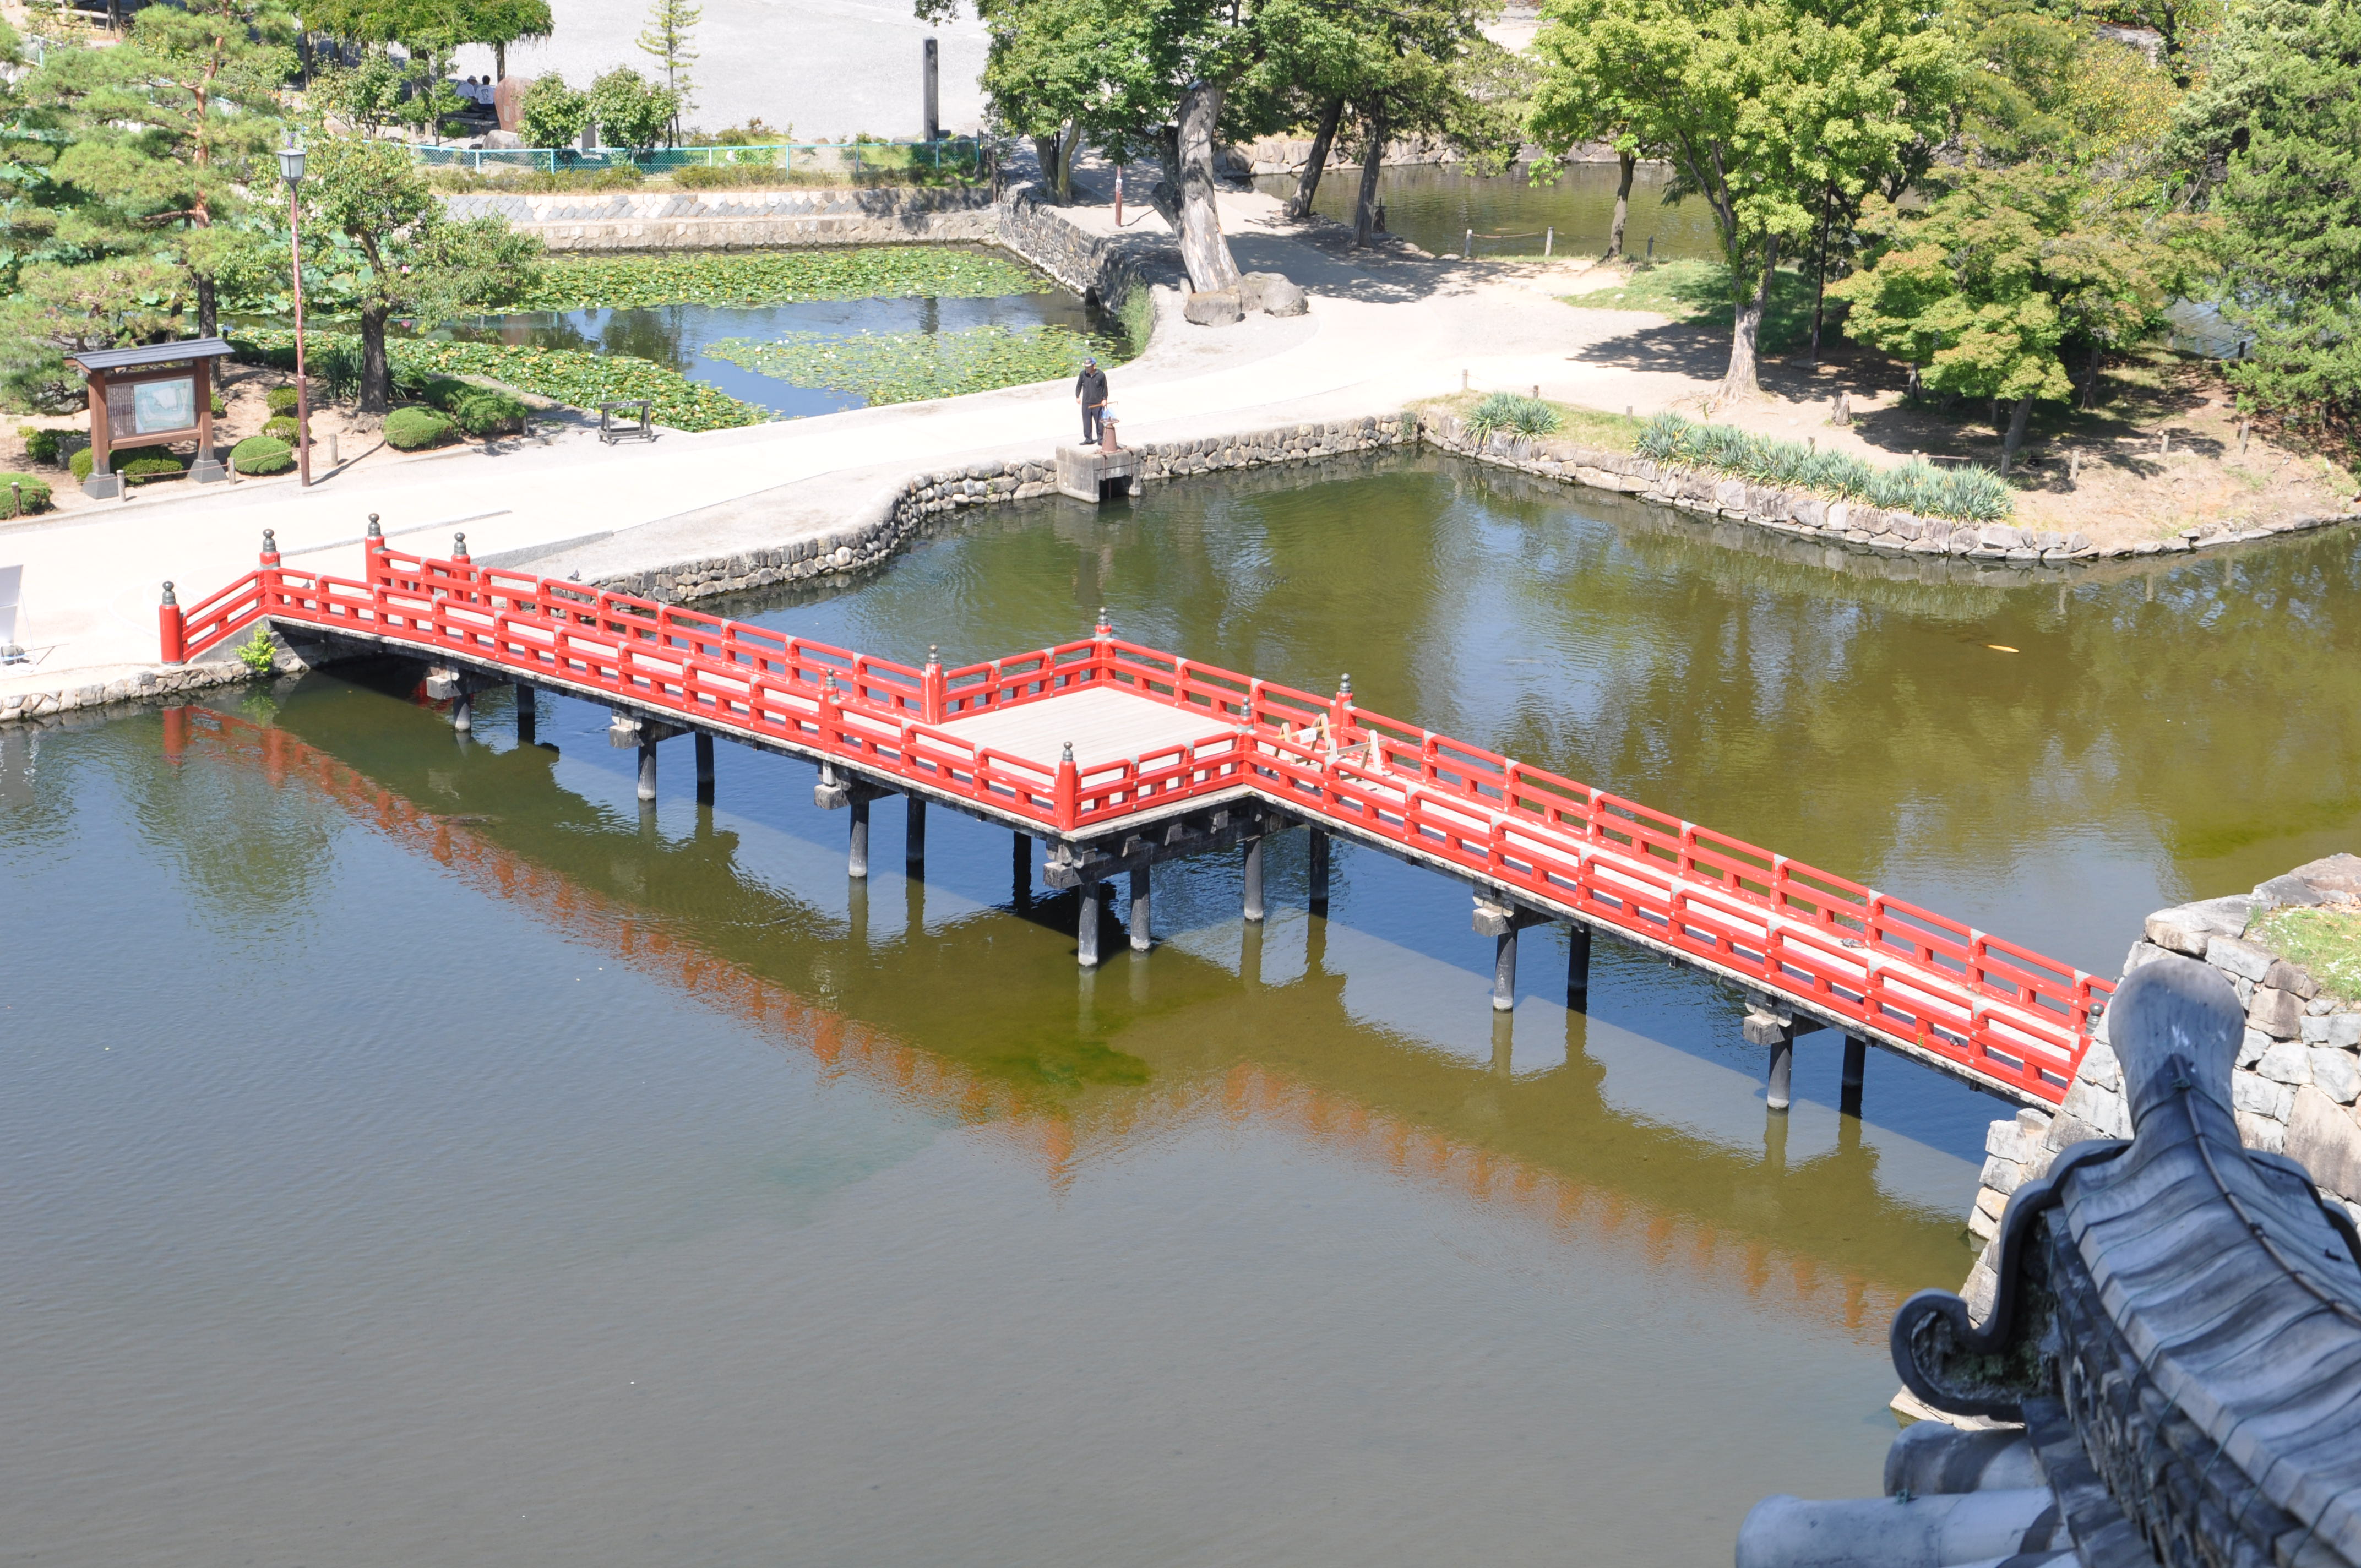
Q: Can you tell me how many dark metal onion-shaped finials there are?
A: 11